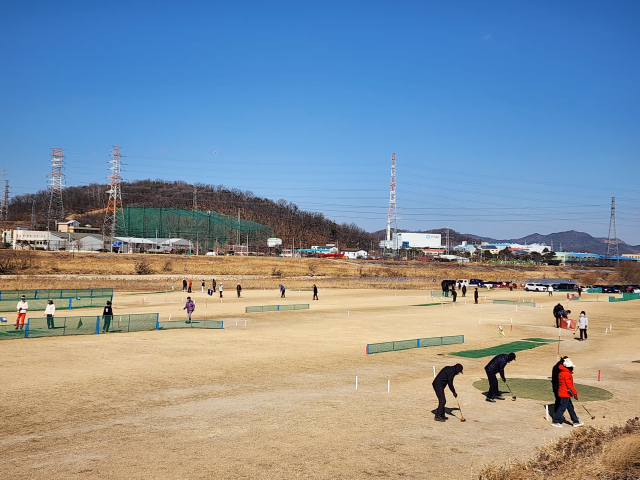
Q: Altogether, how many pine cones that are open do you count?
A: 0